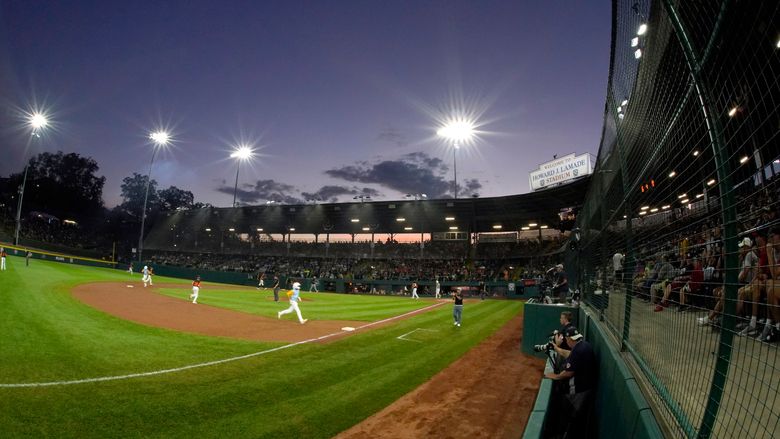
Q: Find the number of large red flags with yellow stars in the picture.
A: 0